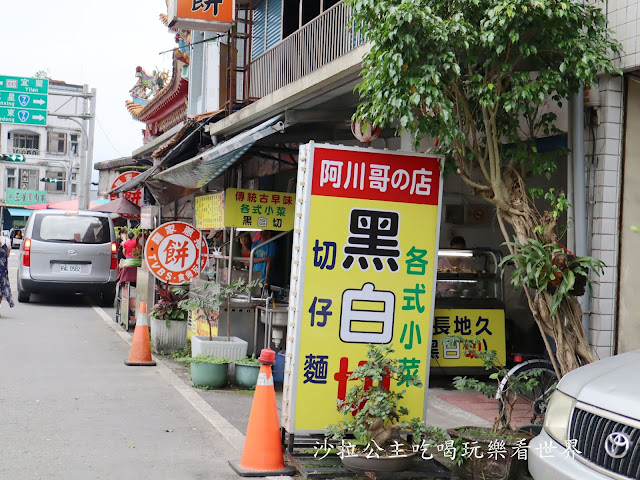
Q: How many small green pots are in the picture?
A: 2